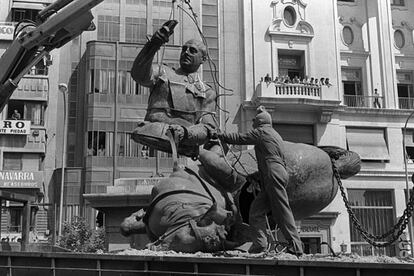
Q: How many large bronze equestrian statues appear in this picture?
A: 1